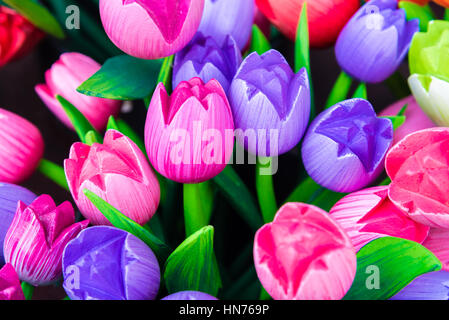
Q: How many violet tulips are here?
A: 9